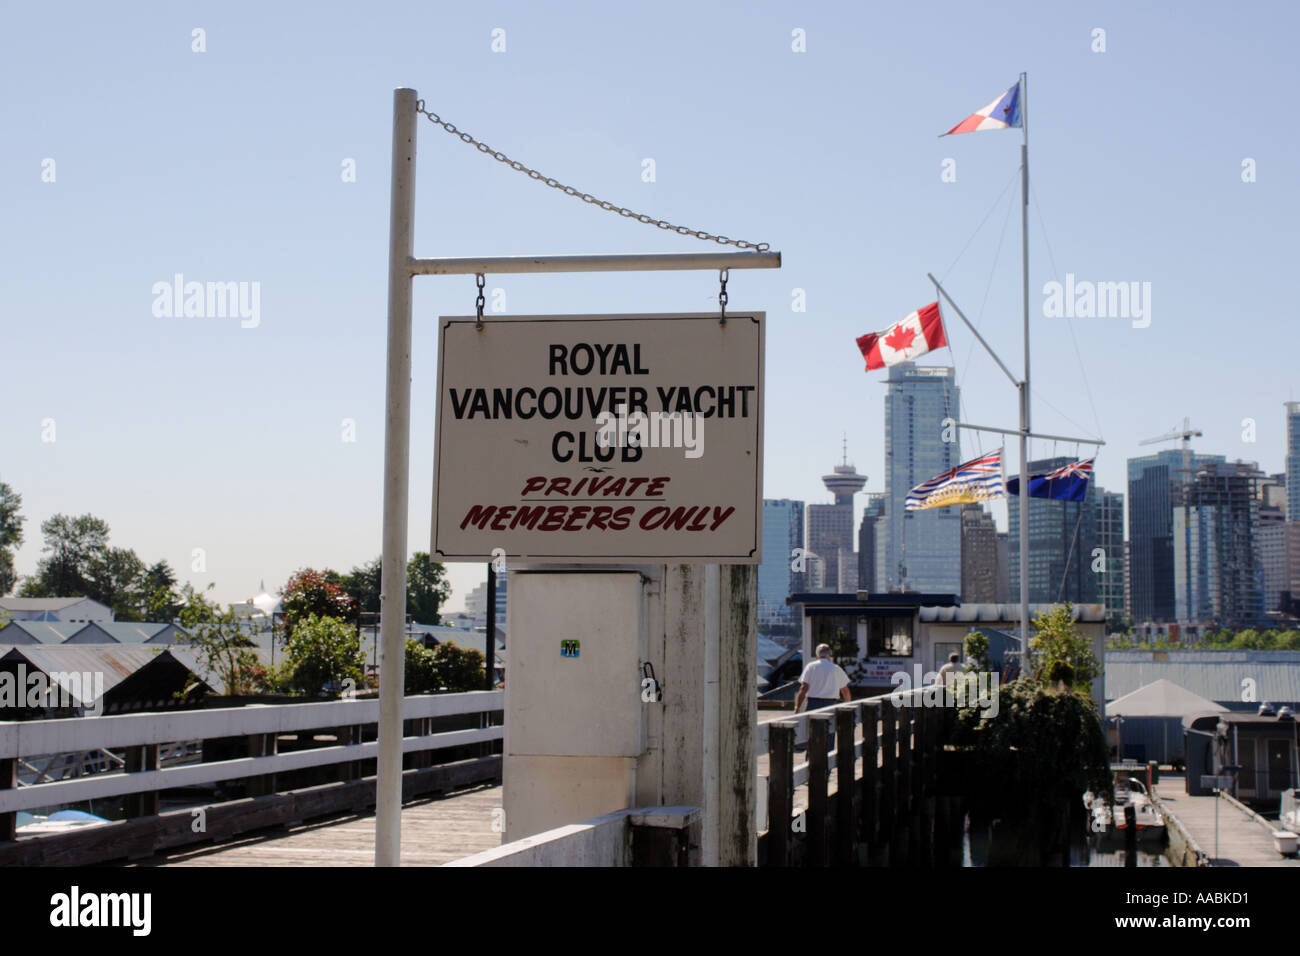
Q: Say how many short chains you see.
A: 2